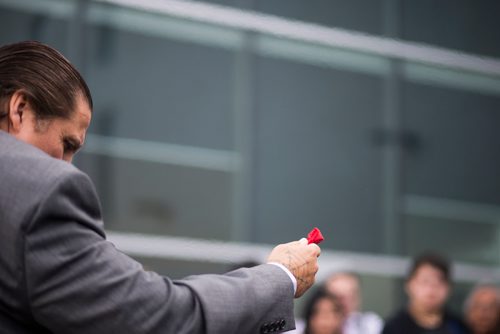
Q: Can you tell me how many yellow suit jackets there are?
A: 0